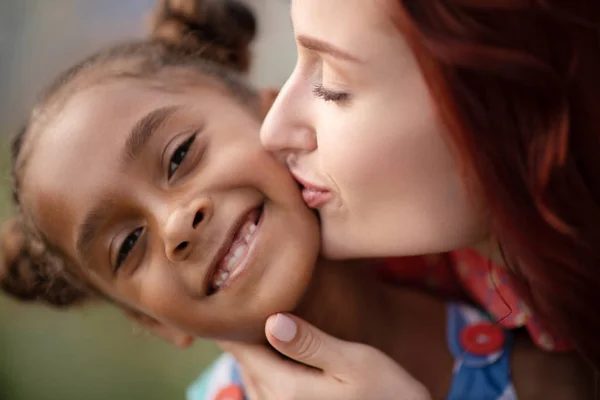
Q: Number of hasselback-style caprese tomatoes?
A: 0